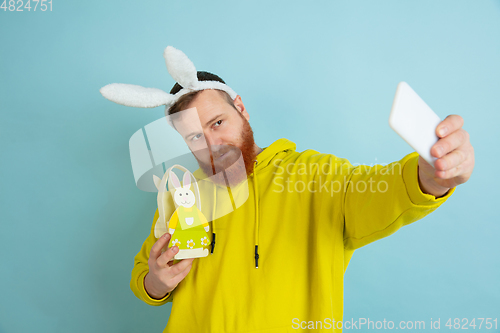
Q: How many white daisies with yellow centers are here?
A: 3